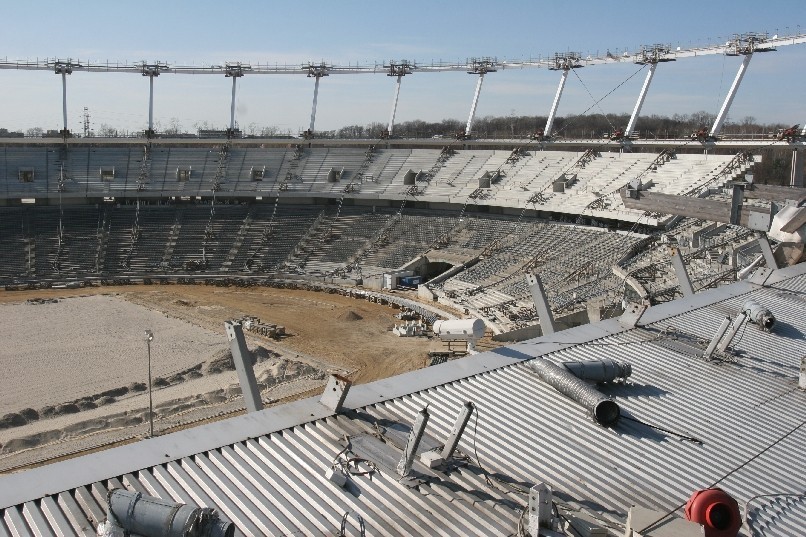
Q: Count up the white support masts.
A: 9